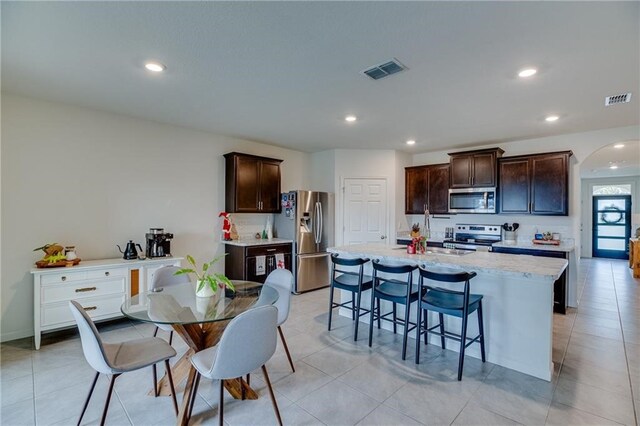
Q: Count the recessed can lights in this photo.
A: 7